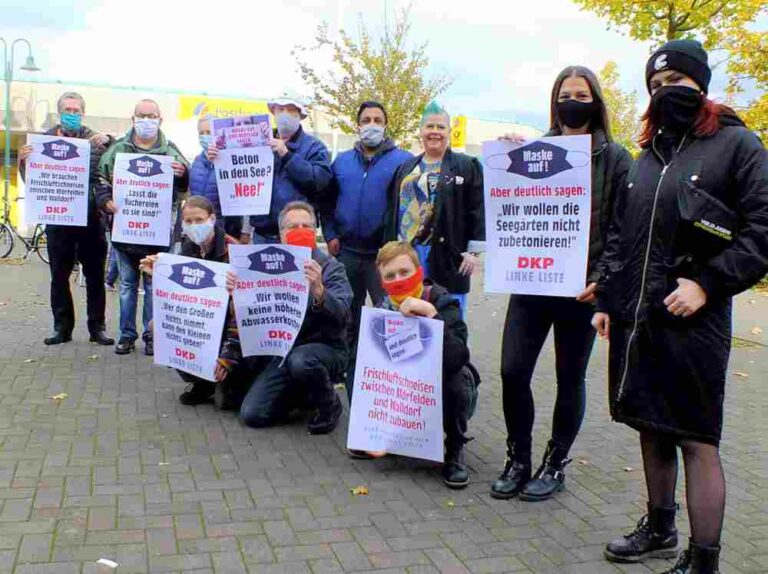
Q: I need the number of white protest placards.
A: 7